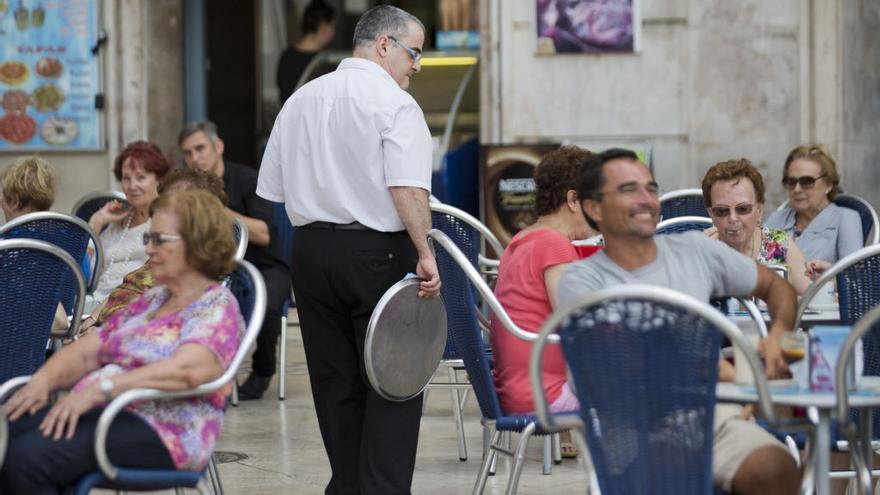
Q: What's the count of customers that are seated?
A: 9